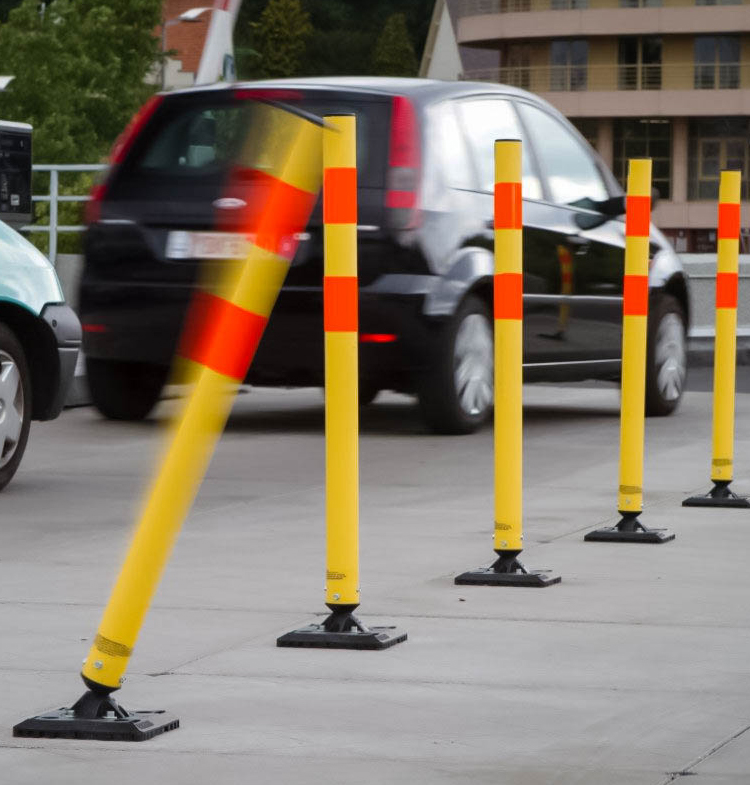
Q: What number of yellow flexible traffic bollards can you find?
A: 5